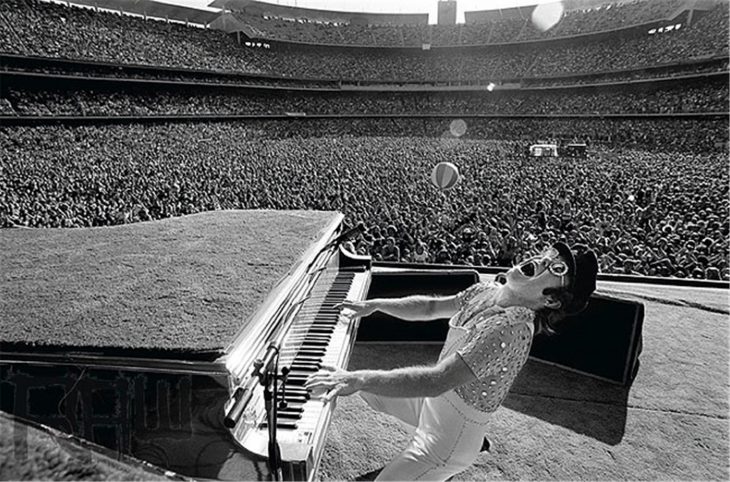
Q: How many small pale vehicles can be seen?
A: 1